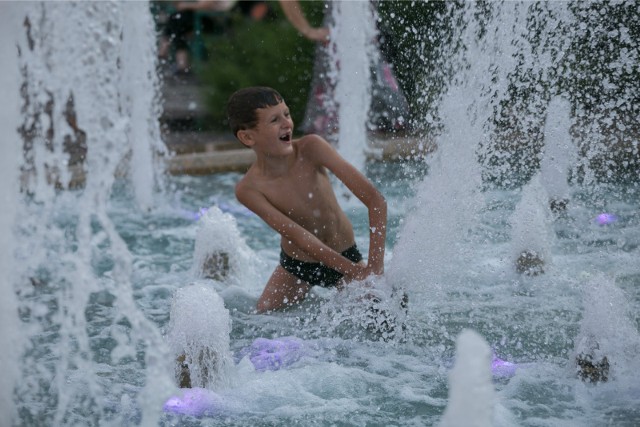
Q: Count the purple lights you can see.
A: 5